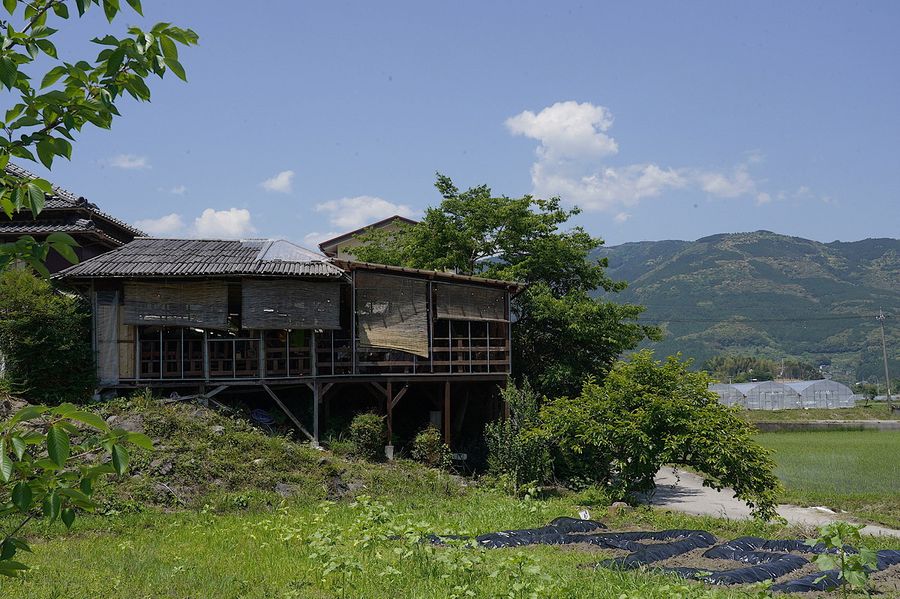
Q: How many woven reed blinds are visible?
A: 4